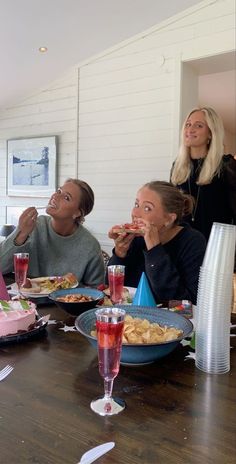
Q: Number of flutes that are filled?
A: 3